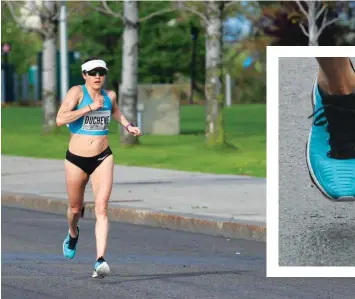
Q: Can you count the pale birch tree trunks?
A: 4